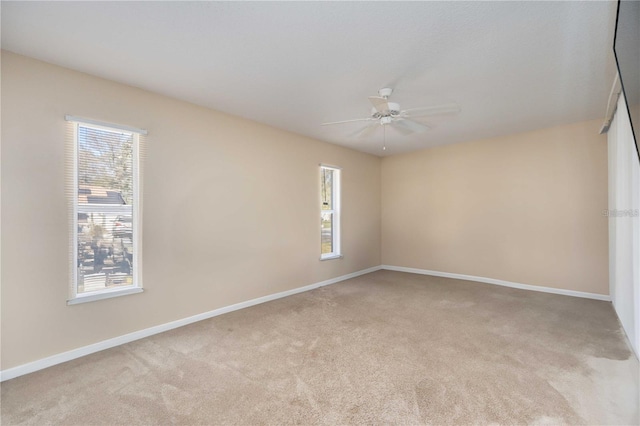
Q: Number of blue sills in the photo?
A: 0